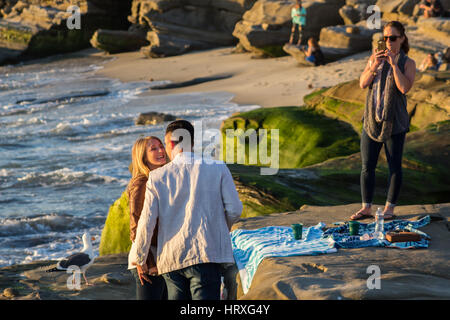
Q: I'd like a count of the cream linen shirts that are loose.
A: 1